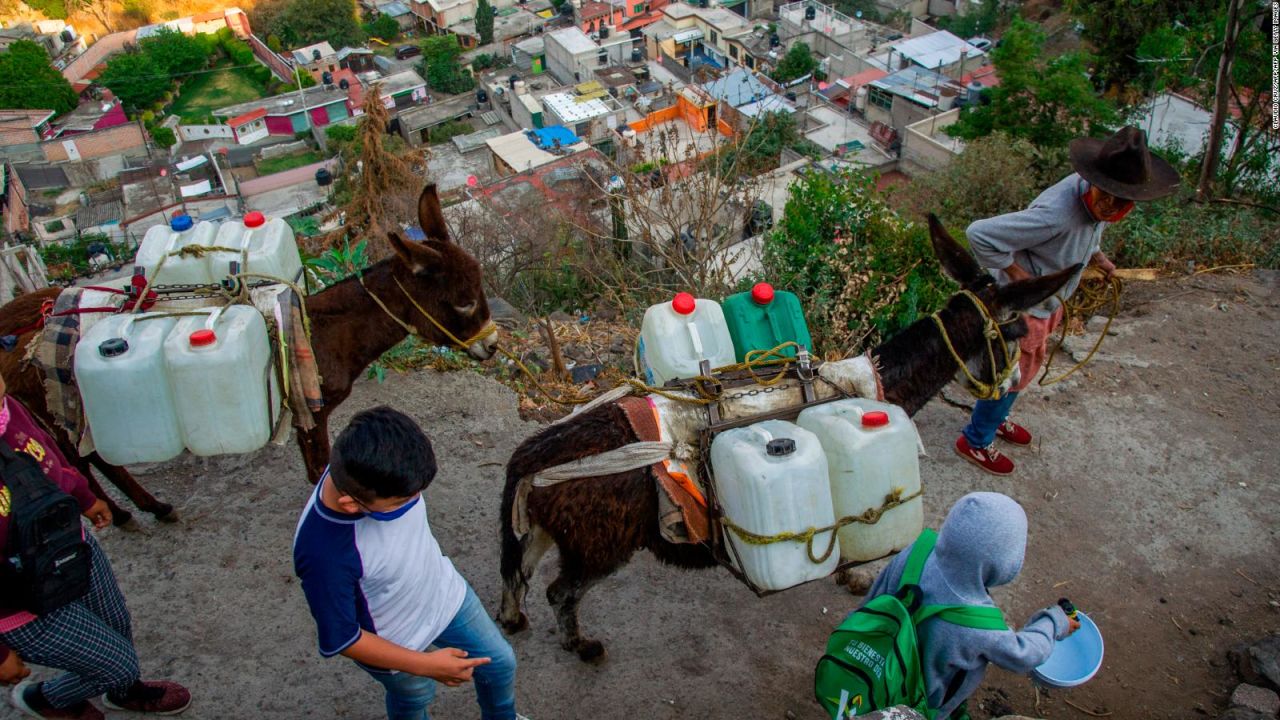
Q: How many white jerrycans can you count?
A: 7